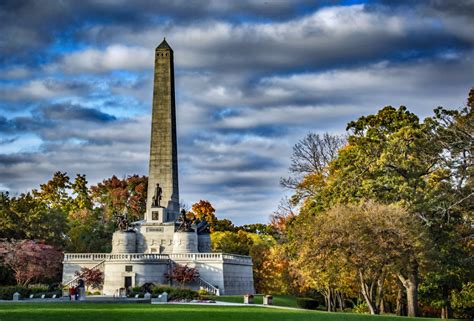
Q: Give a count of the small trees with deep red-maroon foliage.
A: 2